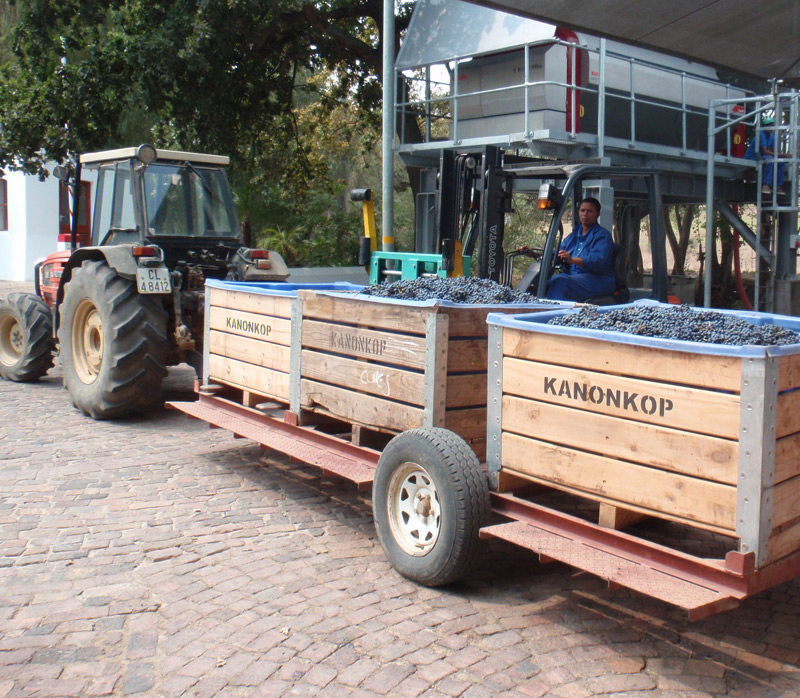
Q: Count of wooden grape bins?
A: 3